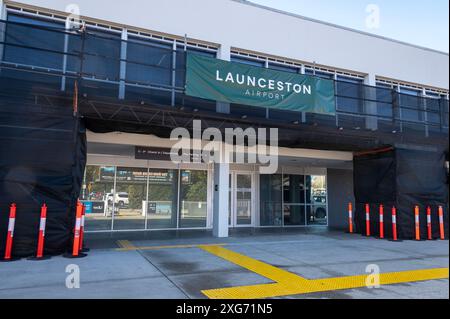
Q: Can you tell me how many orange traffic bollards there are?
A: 11